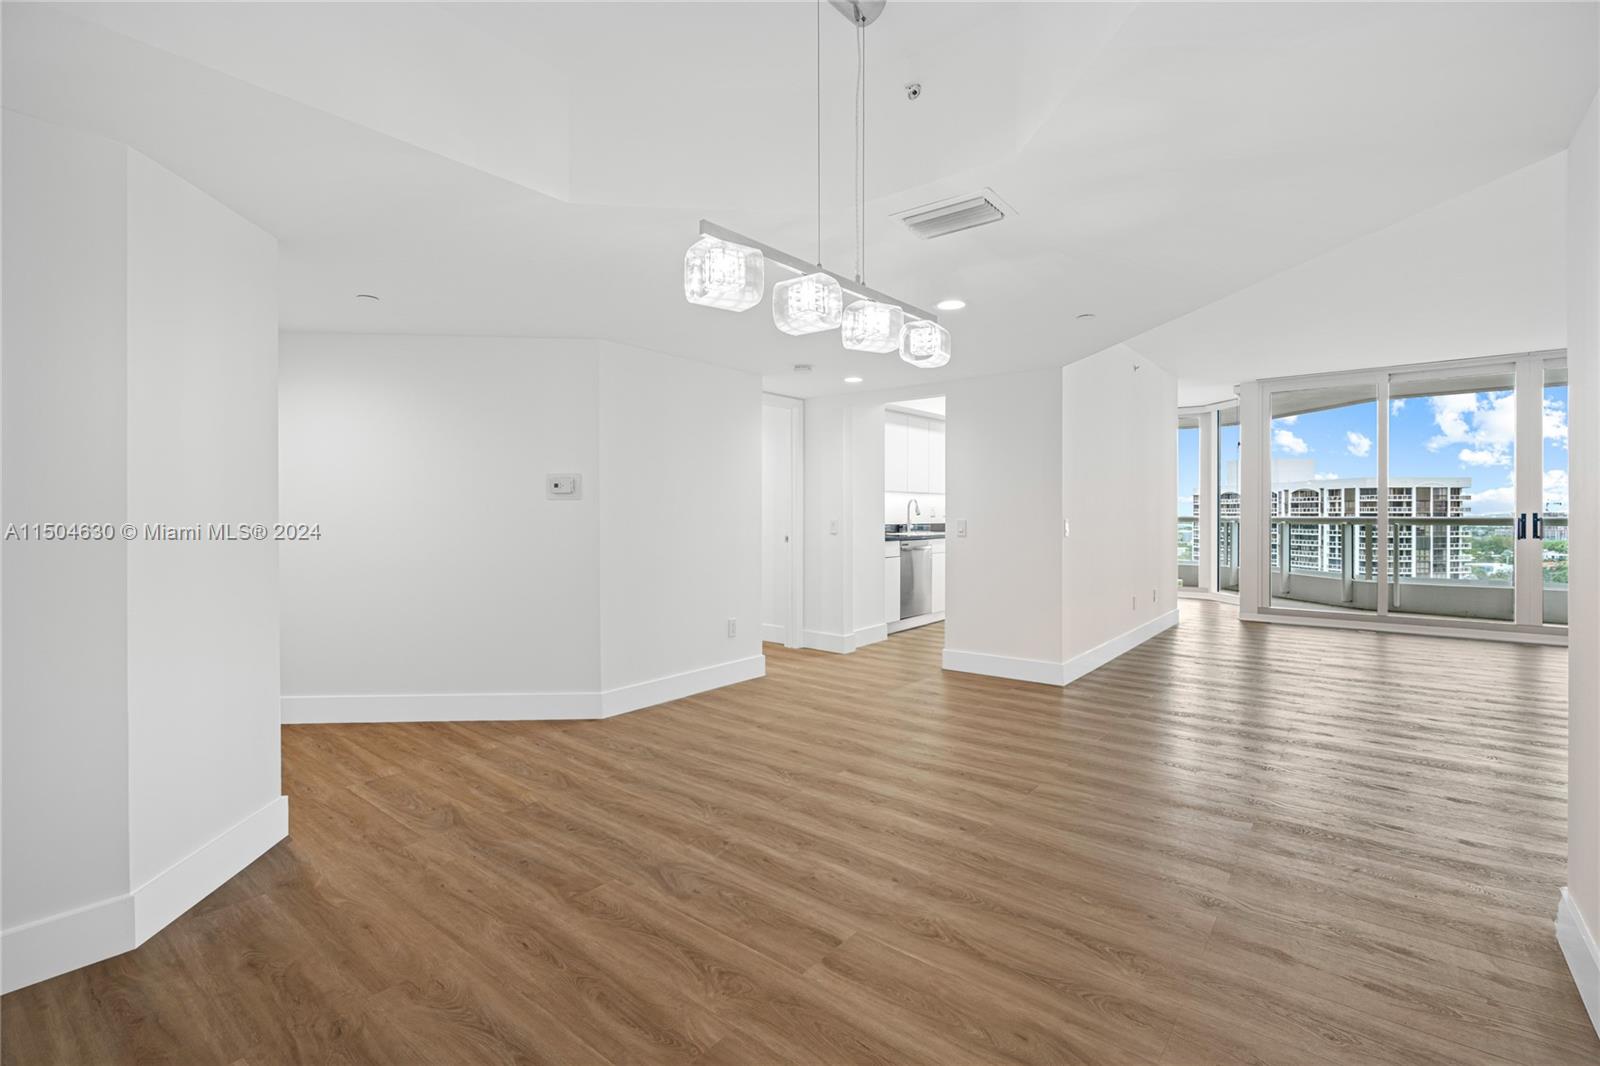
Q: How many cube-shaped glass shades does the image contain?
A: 4